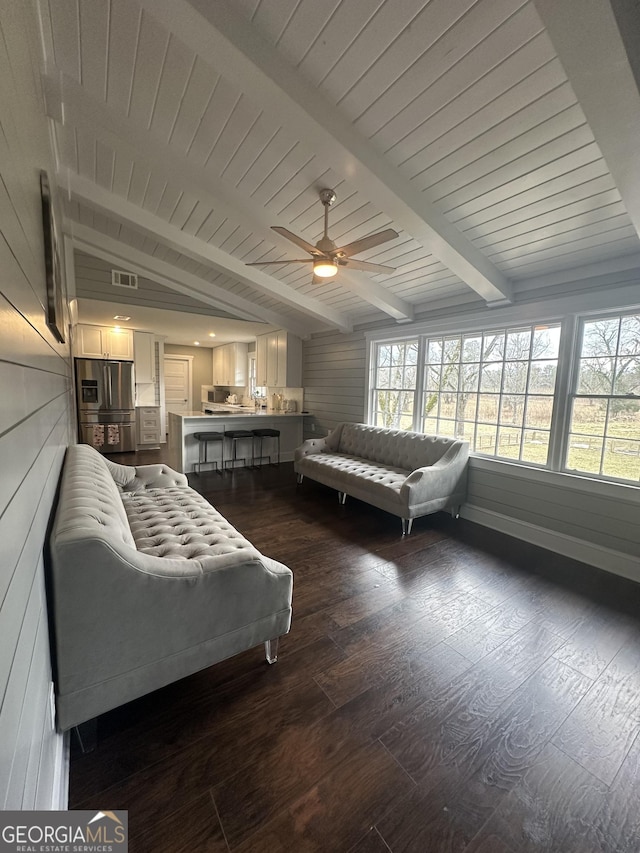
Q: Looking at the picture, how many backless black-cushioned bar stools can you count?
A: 3